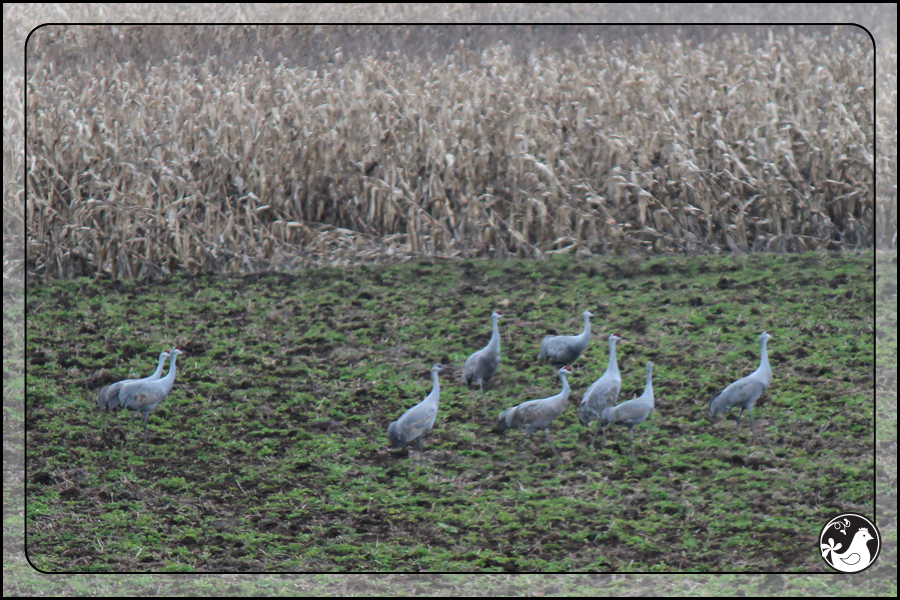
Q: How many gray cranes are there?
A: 9